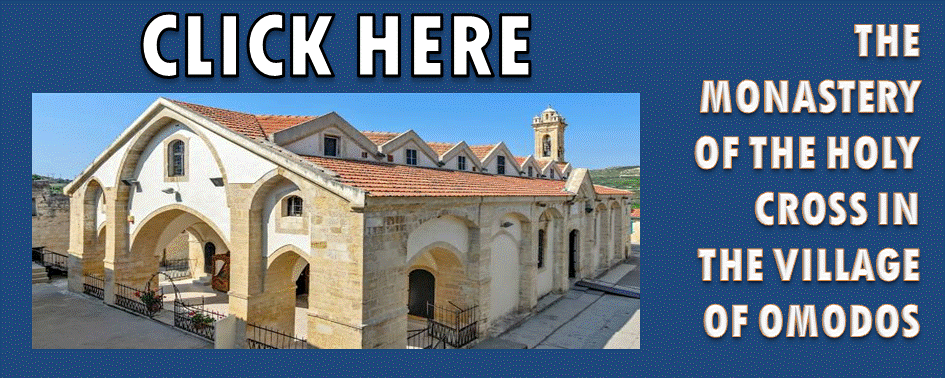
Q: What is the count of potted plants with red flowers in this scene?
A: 2